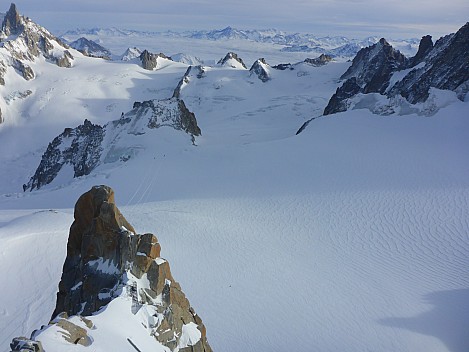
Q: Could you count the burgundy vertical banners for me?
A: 0